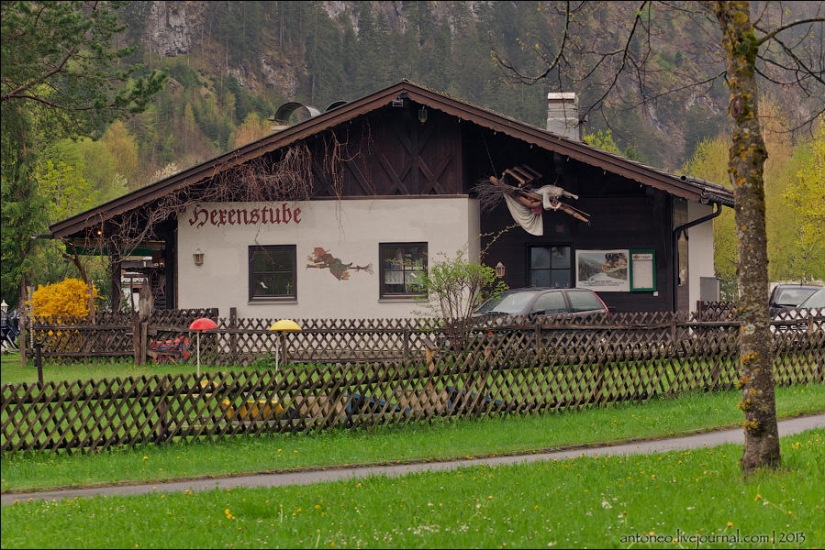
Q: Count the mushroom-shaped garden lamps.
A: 2